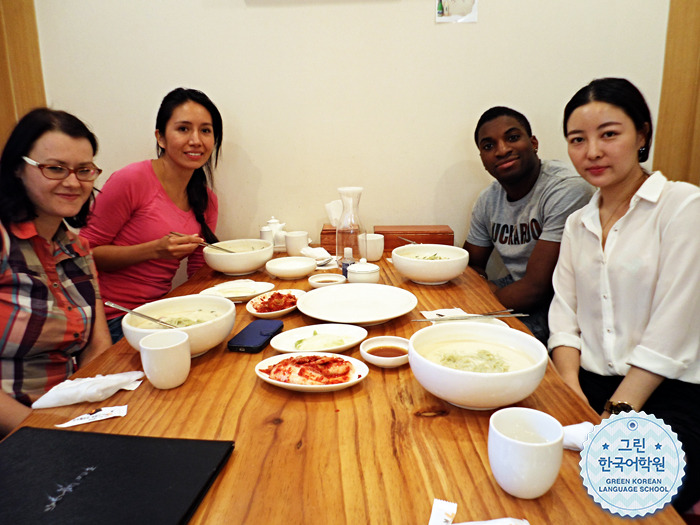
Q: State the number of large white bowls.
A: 4